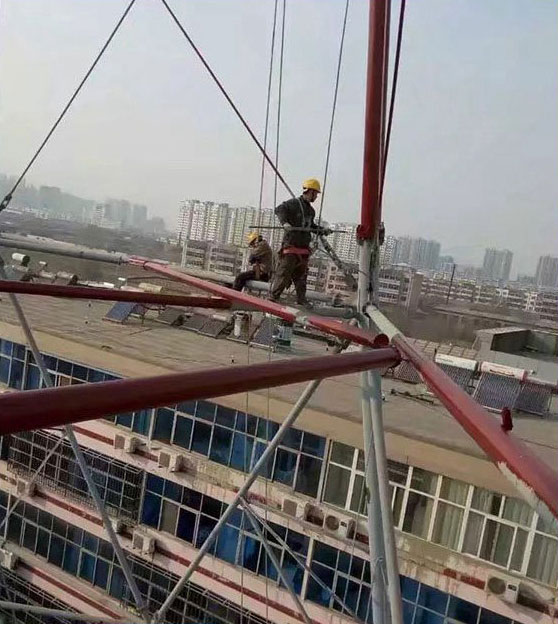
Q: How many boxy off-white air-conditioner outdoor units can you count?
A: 9